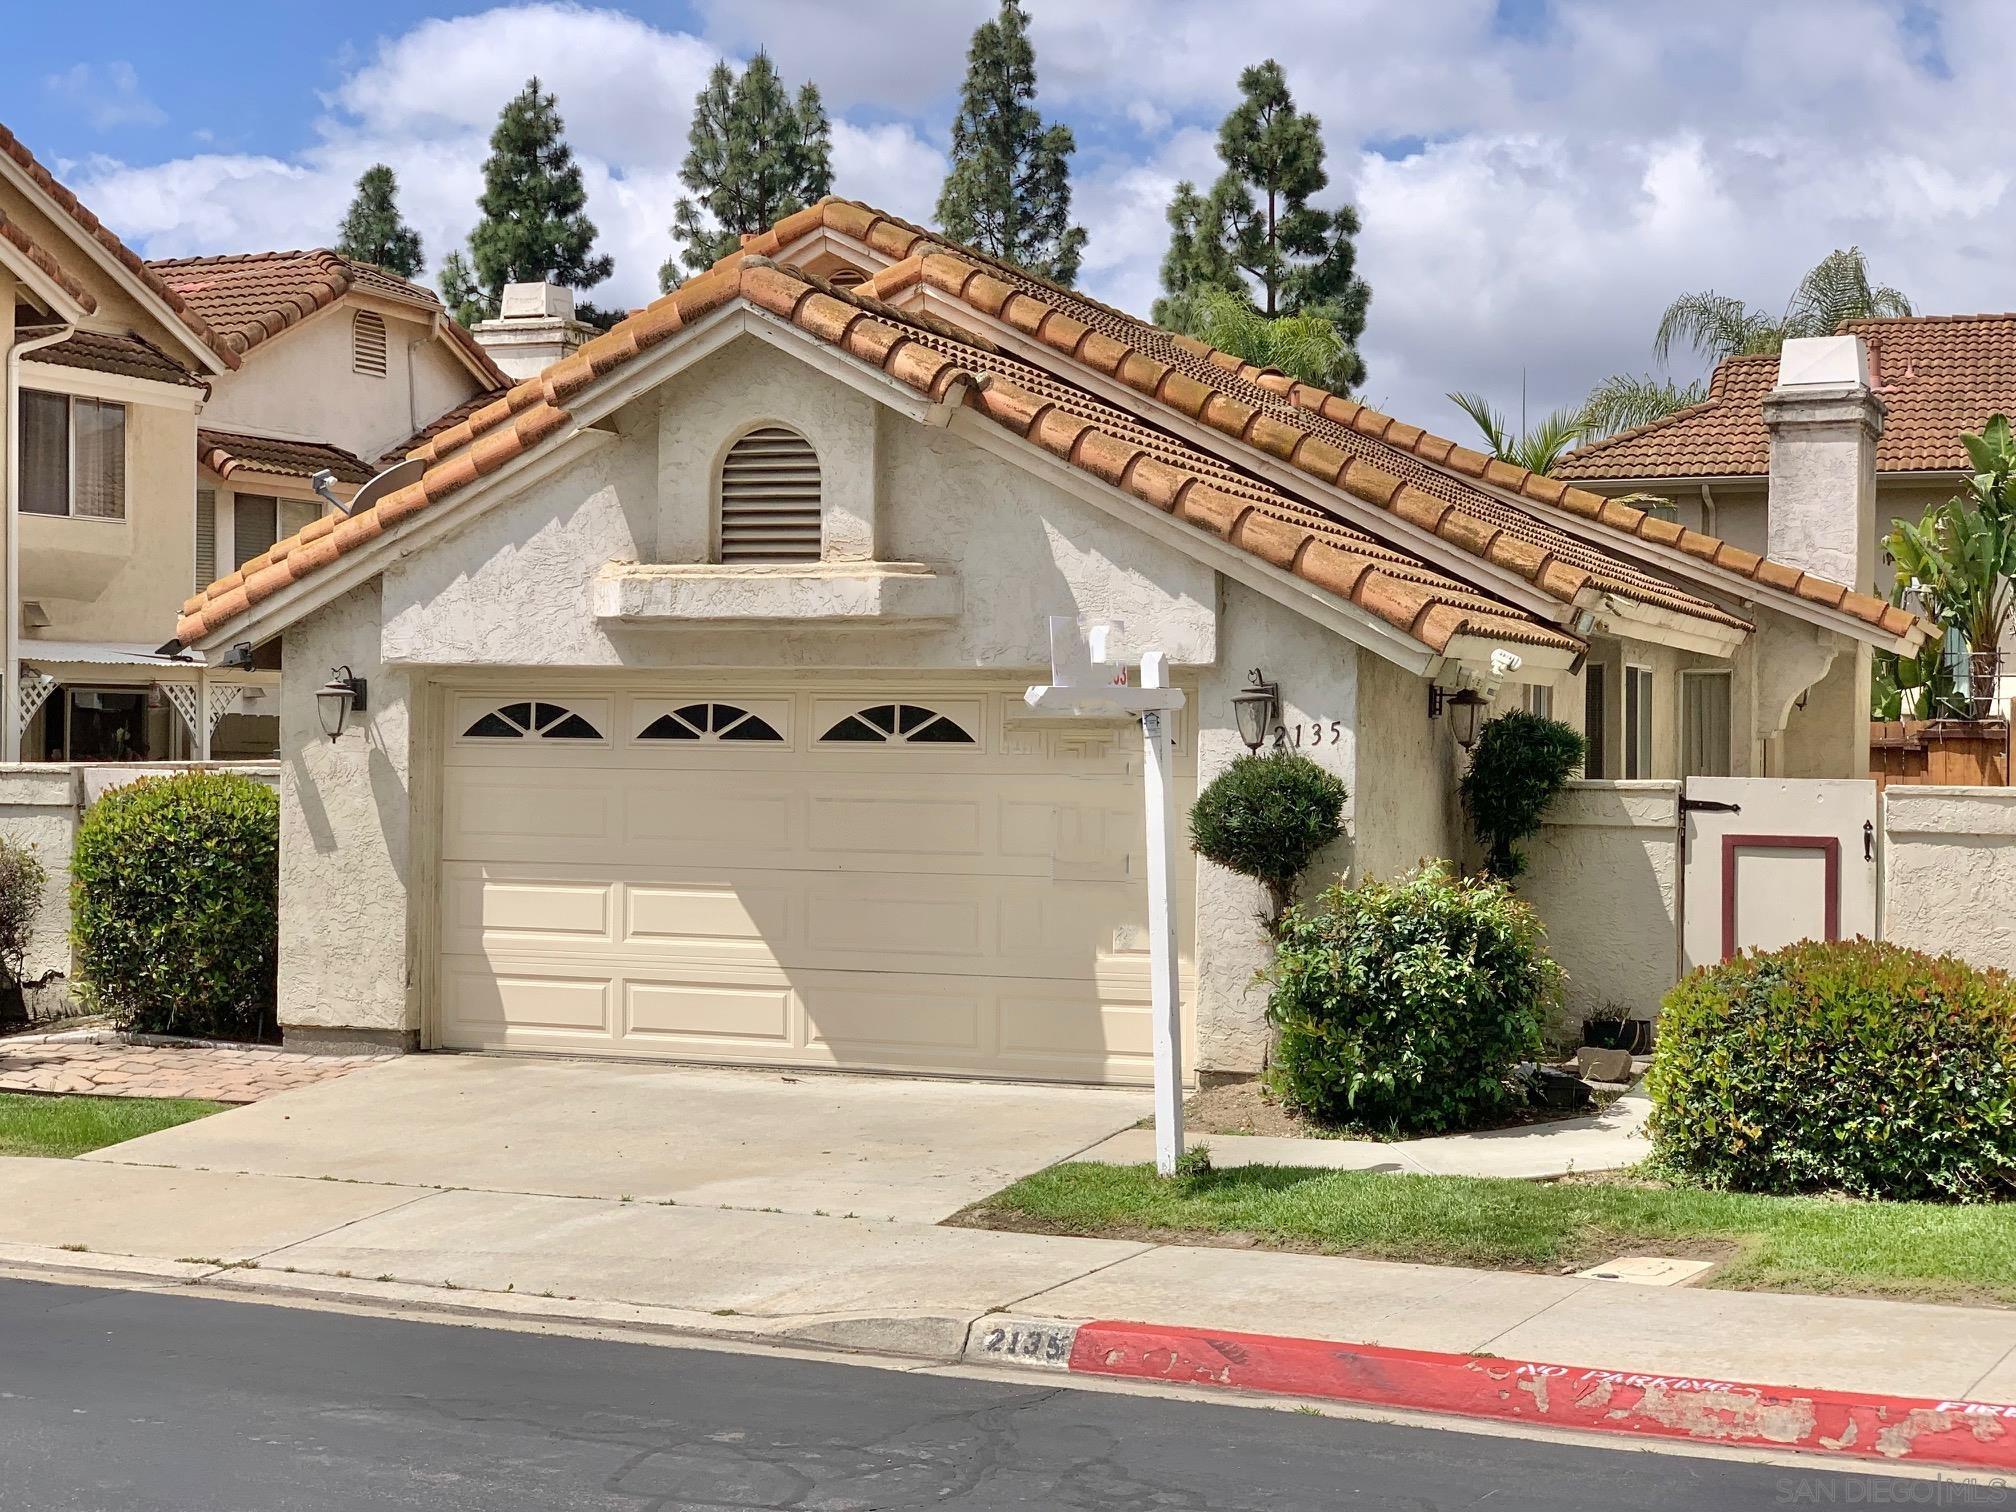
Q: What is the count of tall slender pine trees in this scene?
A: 5